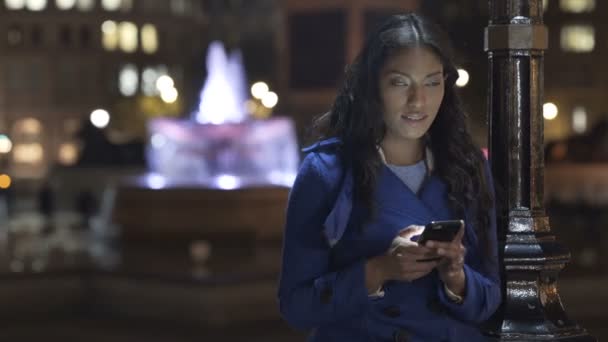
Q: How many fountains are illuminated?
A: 1